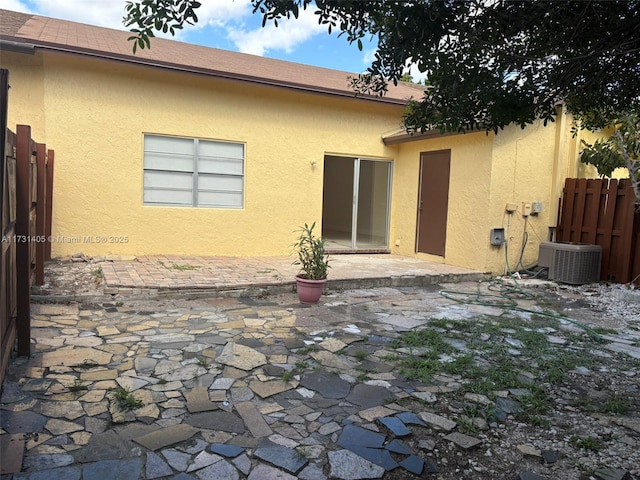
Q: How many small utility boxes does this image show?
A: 4